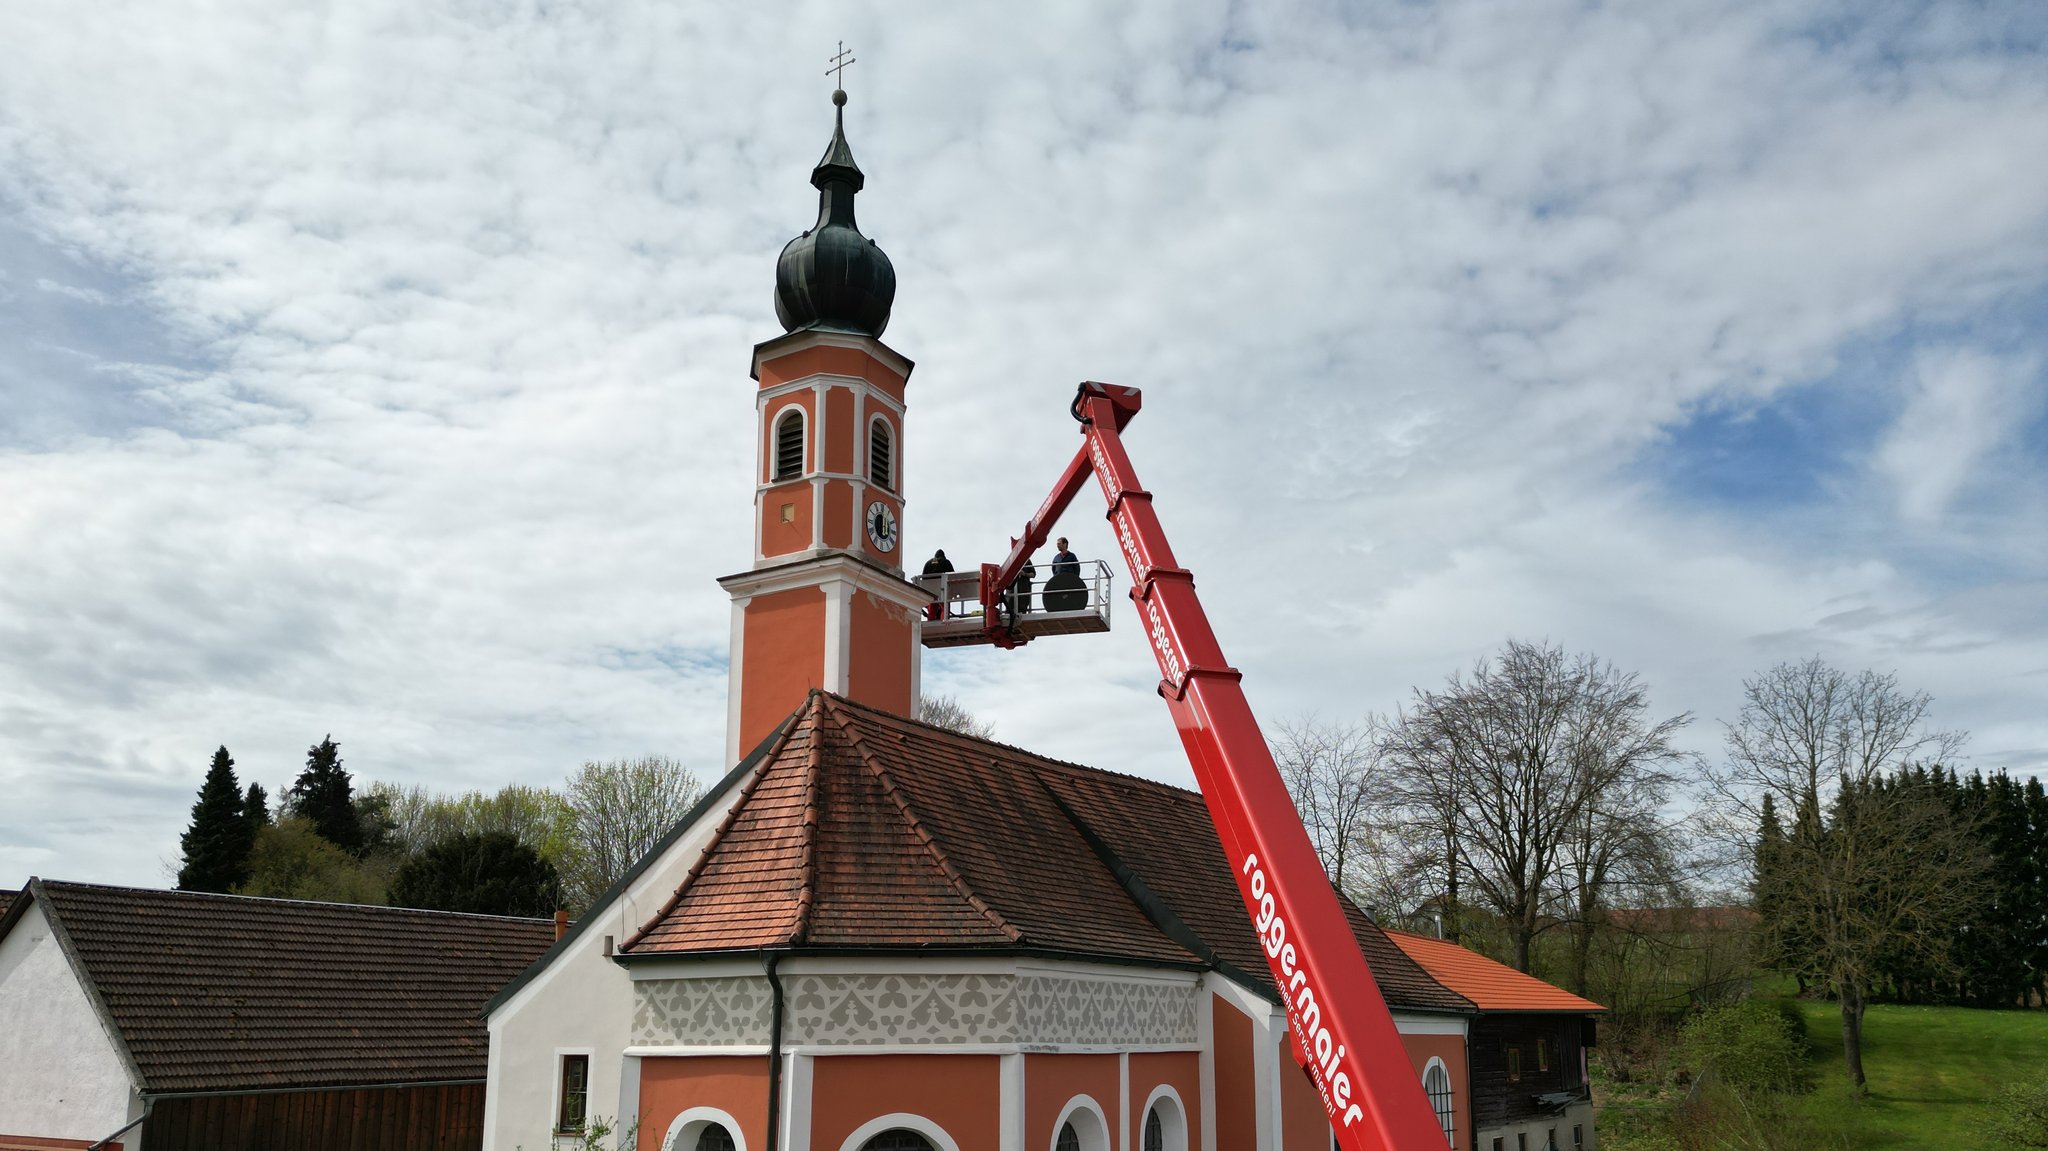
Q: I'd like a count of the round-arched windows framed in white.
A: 7